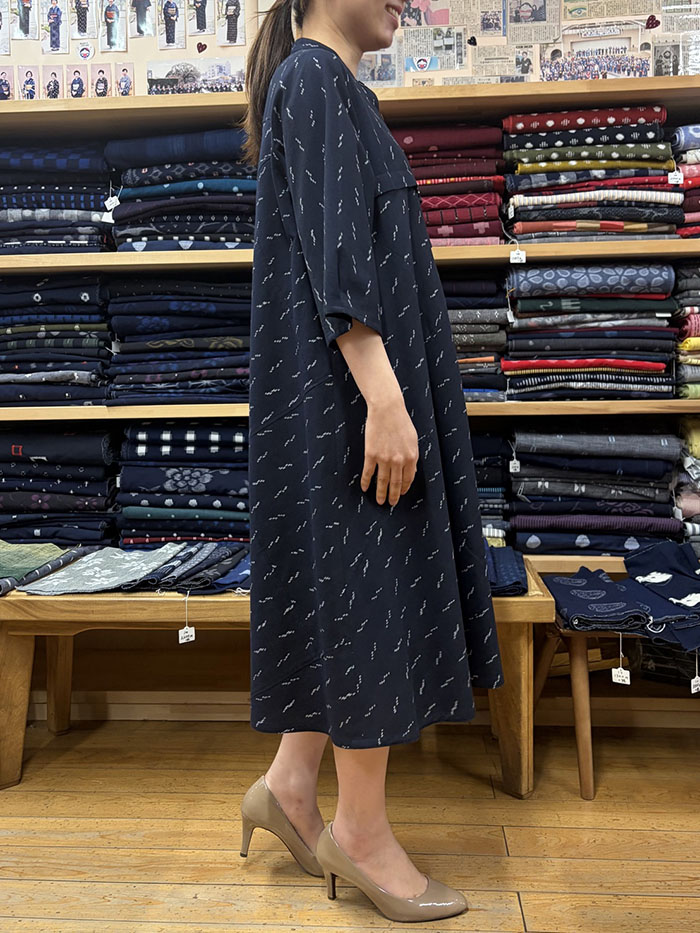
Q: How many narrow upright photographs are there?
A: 15